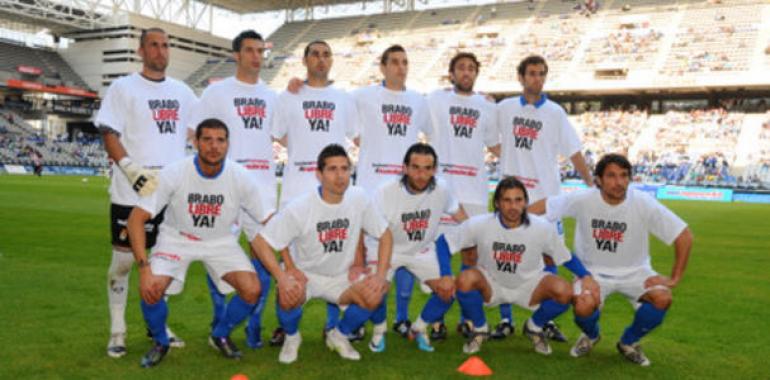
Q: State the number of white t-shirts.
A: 11